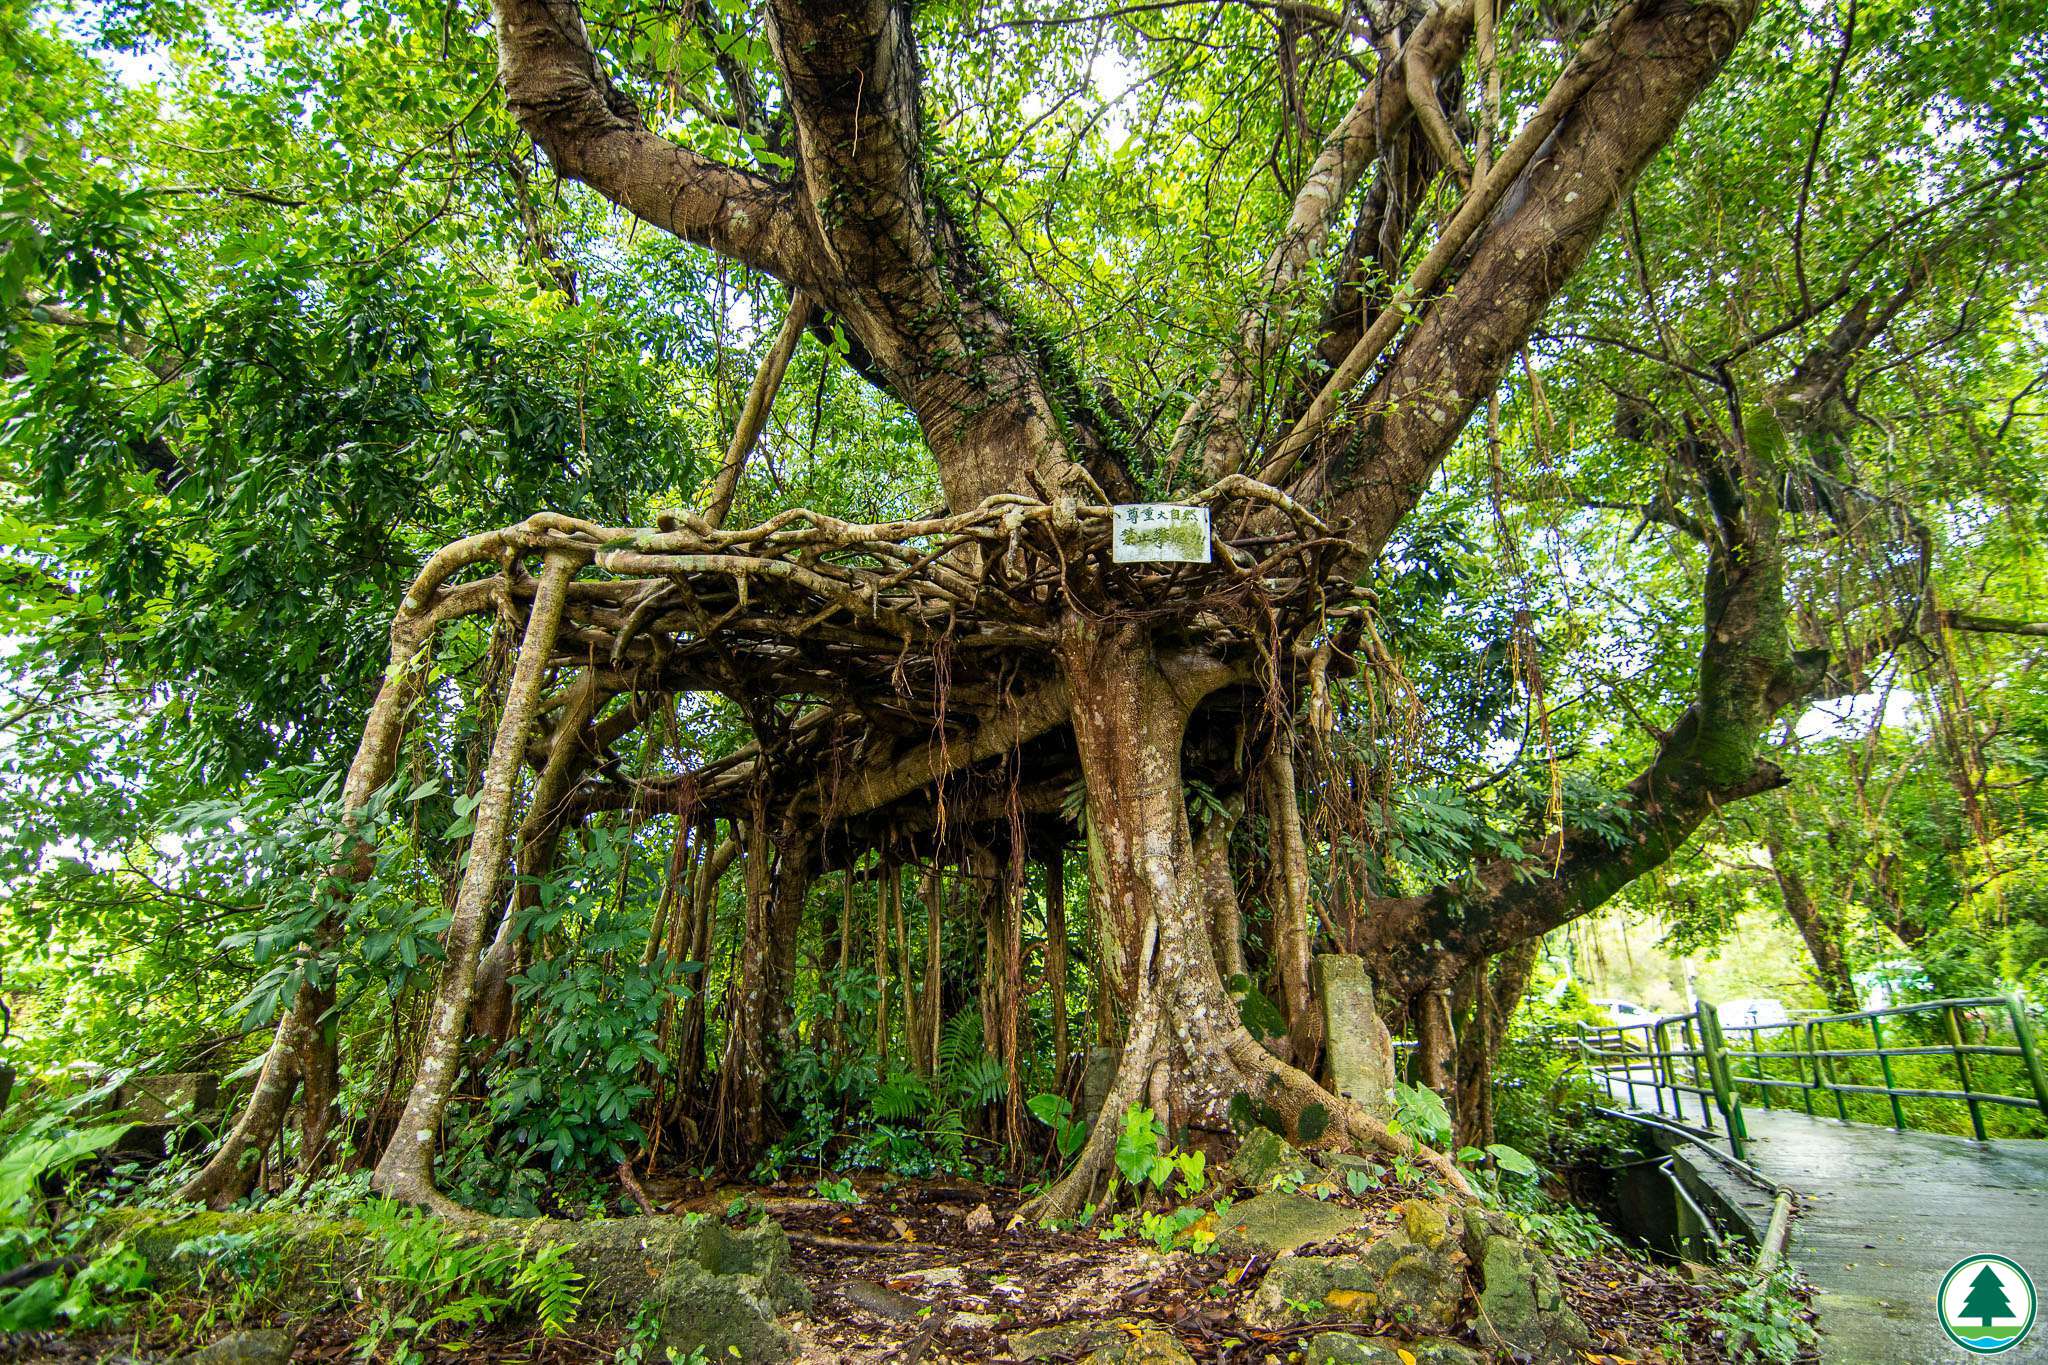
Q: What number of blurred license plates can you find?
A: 0